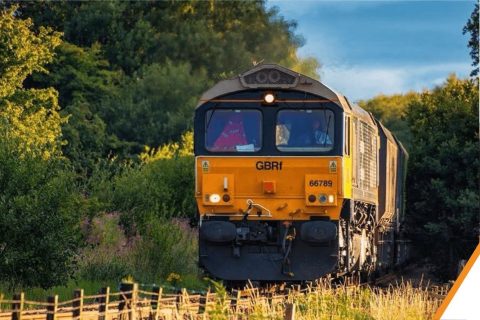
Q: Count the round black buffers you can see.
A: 2